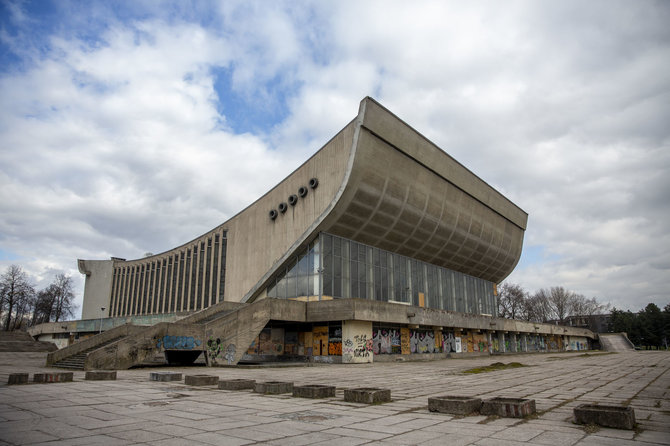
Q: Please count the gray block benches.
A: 12